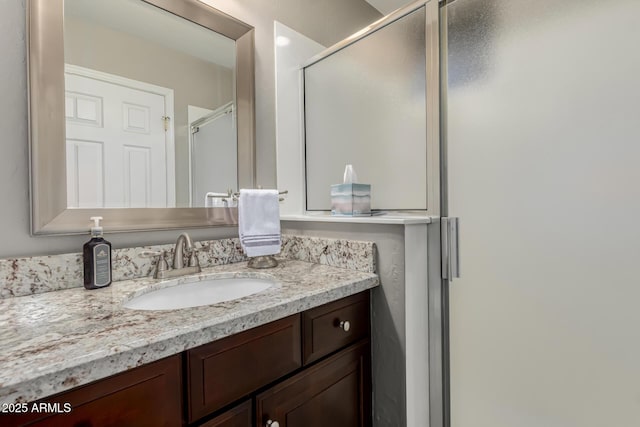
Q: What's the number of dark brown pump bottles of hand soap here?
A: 1